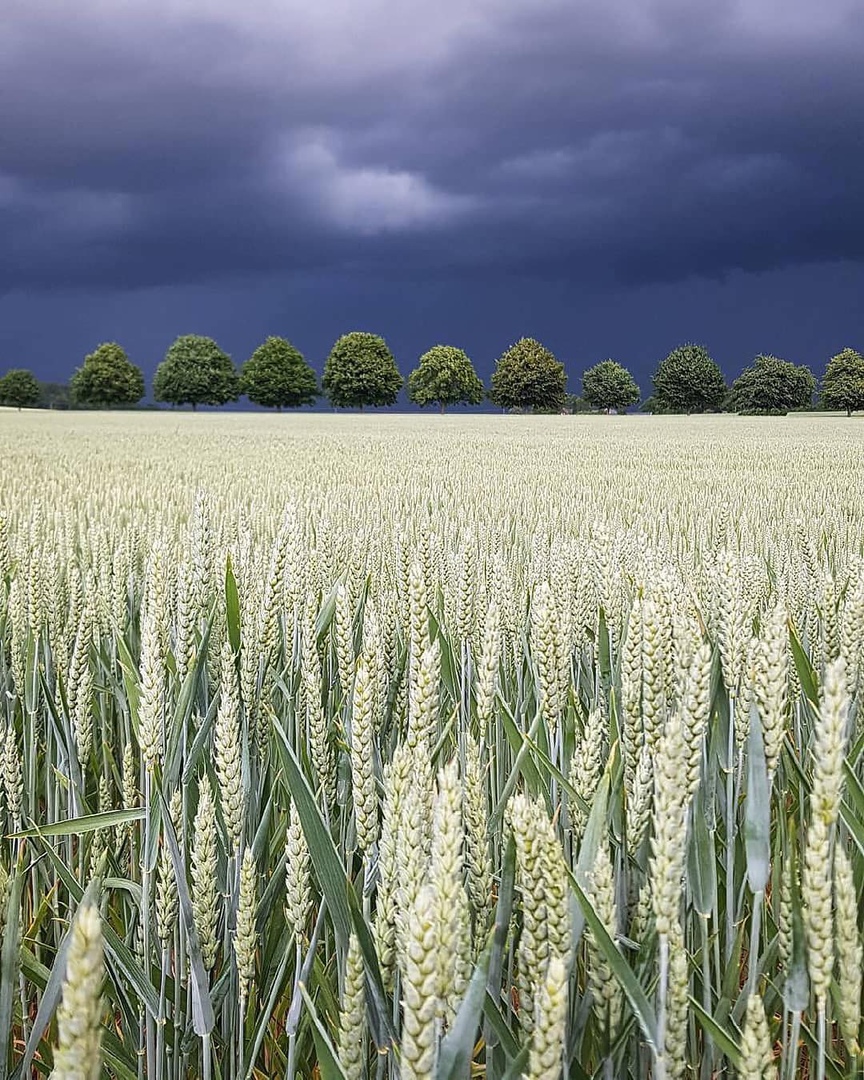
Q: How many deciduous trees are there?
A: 11